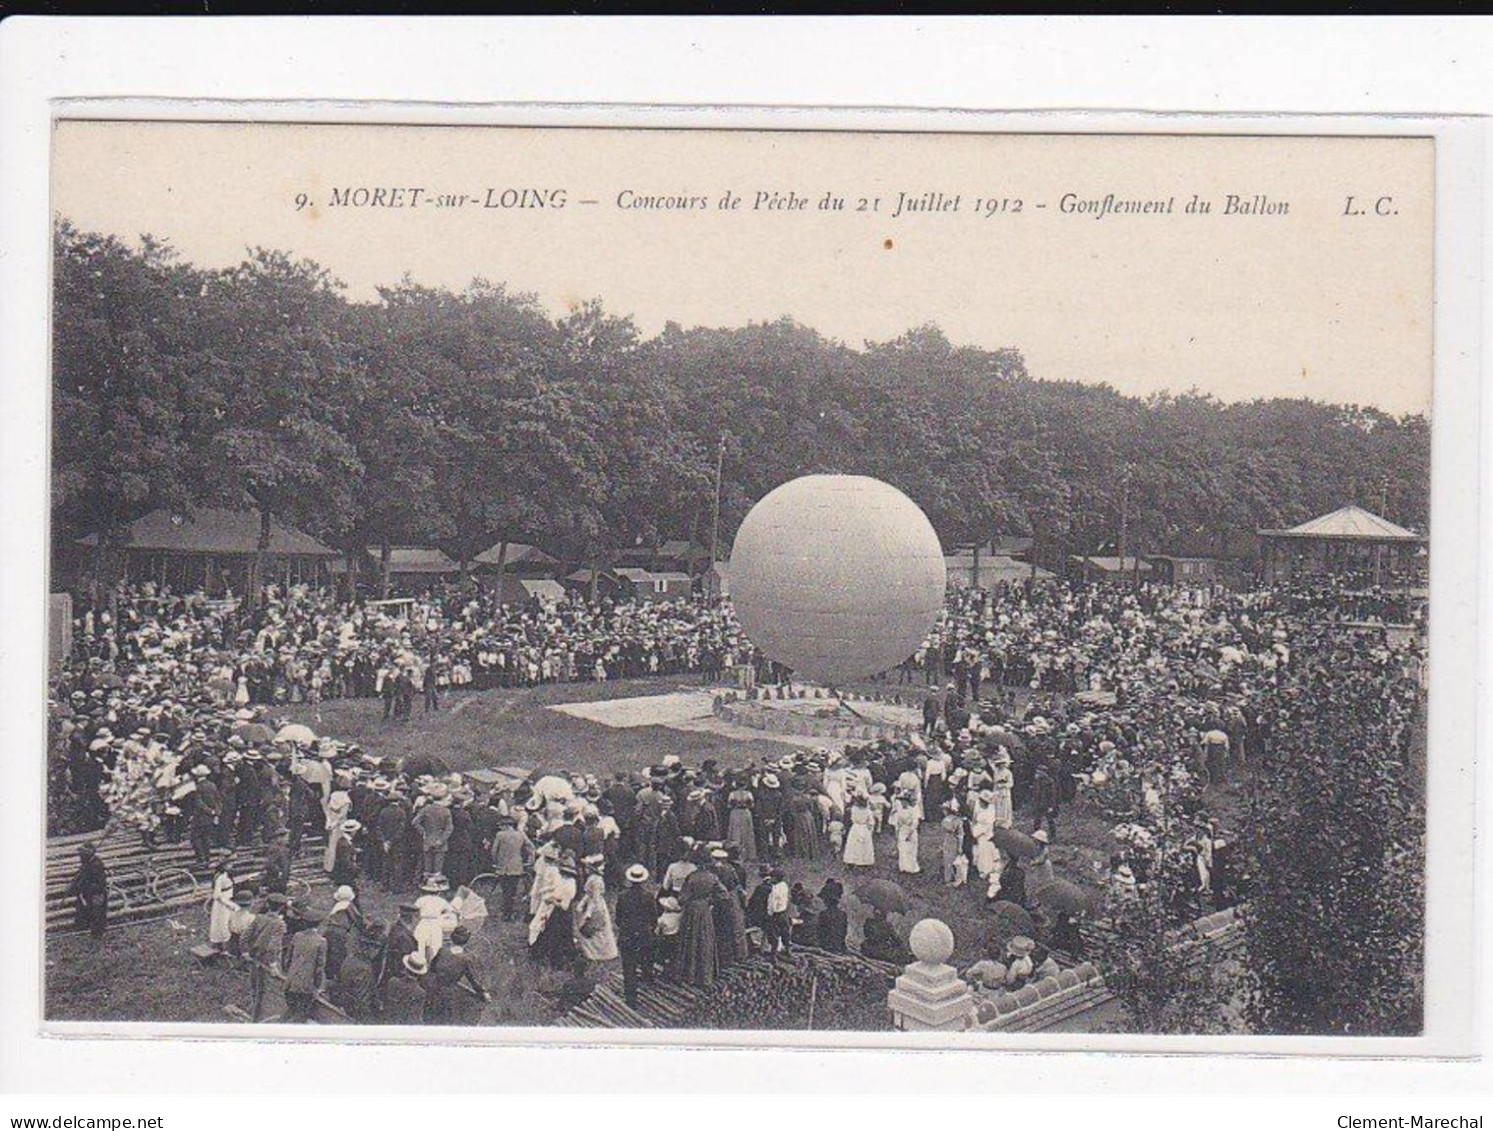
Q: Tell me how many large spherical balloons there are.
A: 1